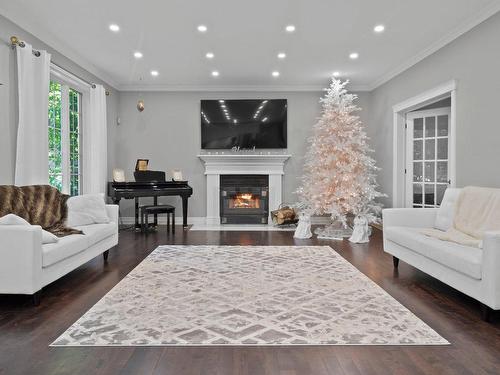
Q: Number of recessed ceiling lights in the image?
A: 12